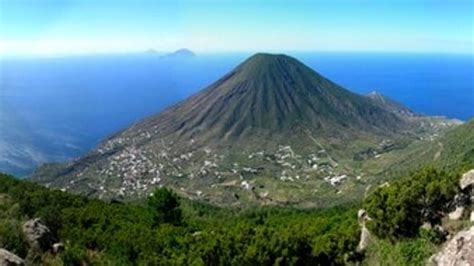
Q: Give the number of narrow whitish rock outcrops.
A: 1